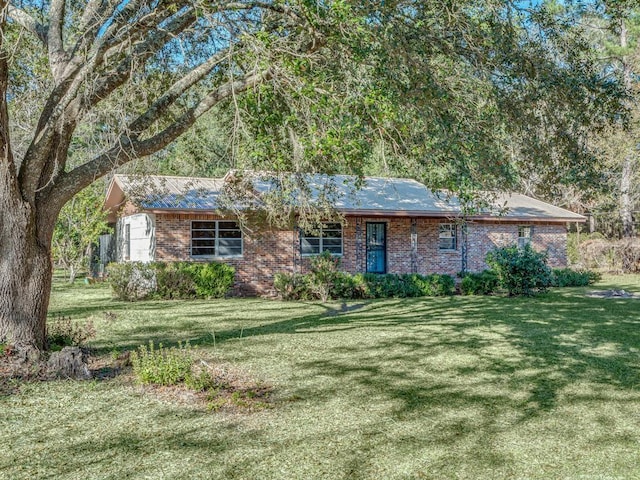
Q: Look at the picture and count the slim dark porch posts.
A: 4